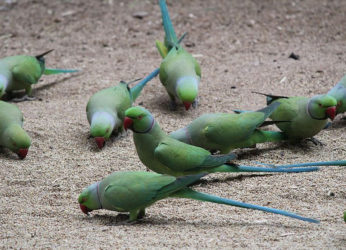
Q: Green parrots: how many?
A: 9